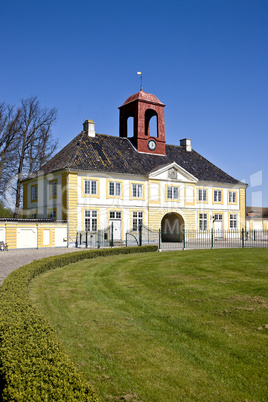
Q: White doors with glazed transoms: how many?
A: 2